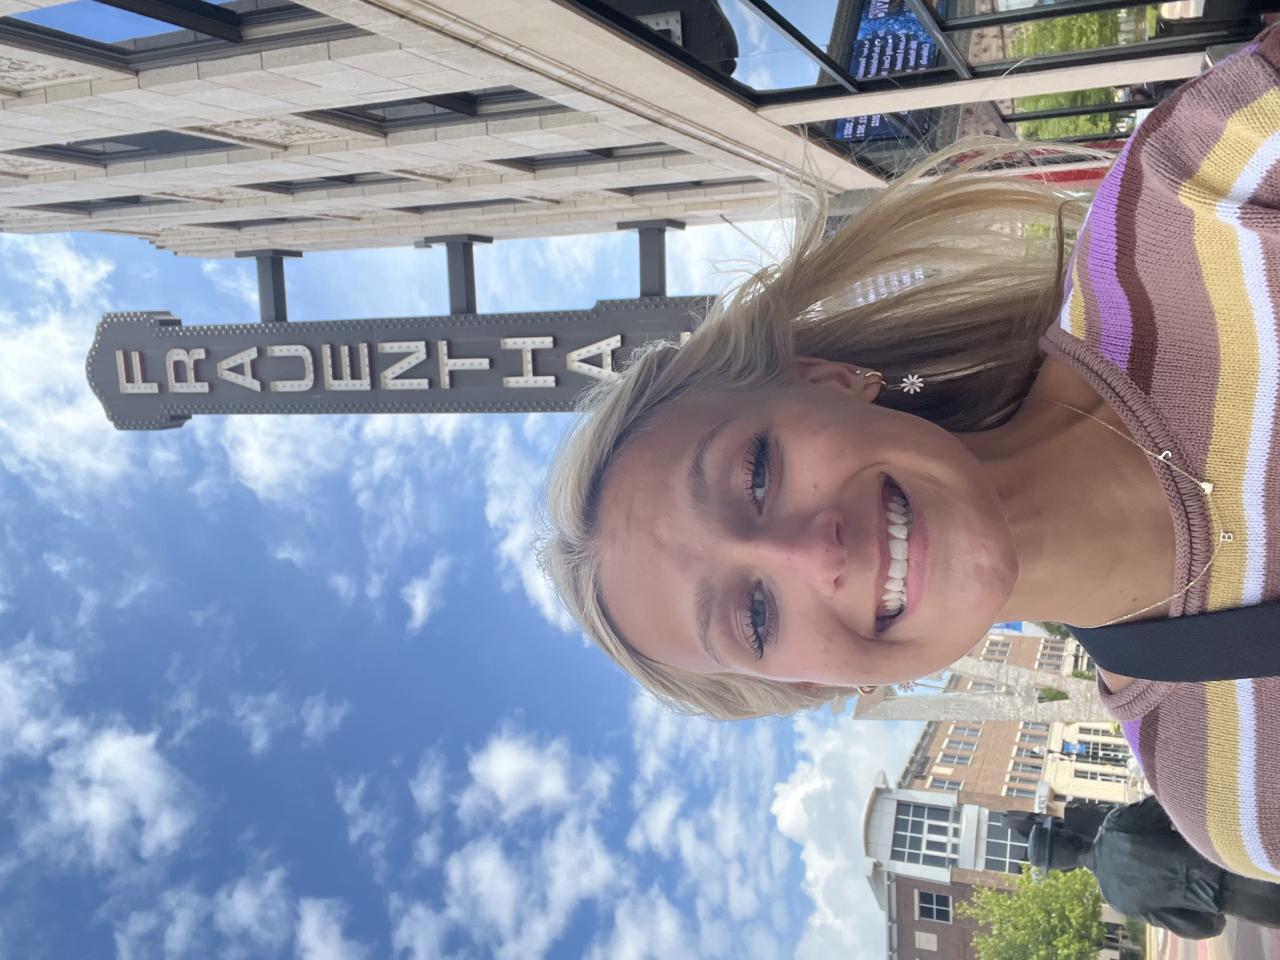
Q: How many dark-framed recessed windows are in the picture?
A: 9